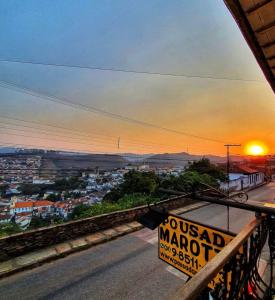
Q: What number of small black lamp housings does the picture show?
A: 1